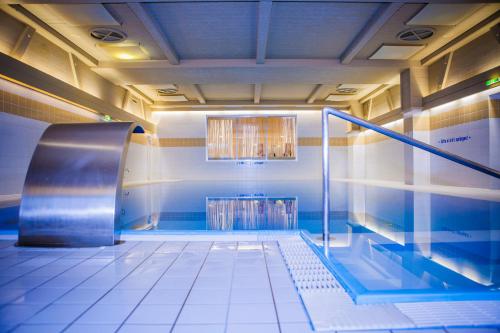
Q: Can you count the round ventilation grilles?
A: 4